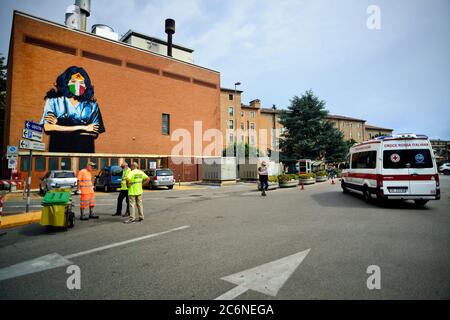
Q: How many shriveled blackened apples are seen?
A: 0